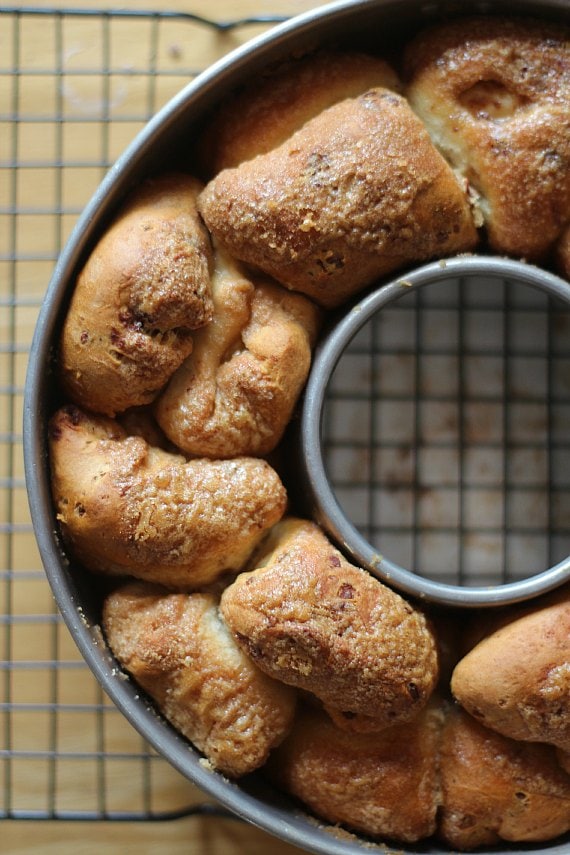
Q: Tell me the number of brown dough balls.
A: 11